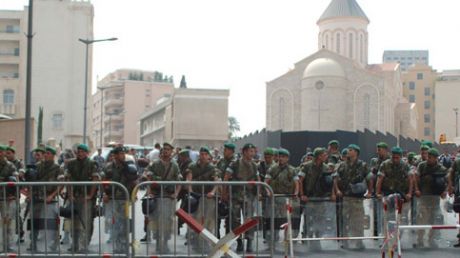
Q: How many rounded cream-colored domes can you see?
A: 1